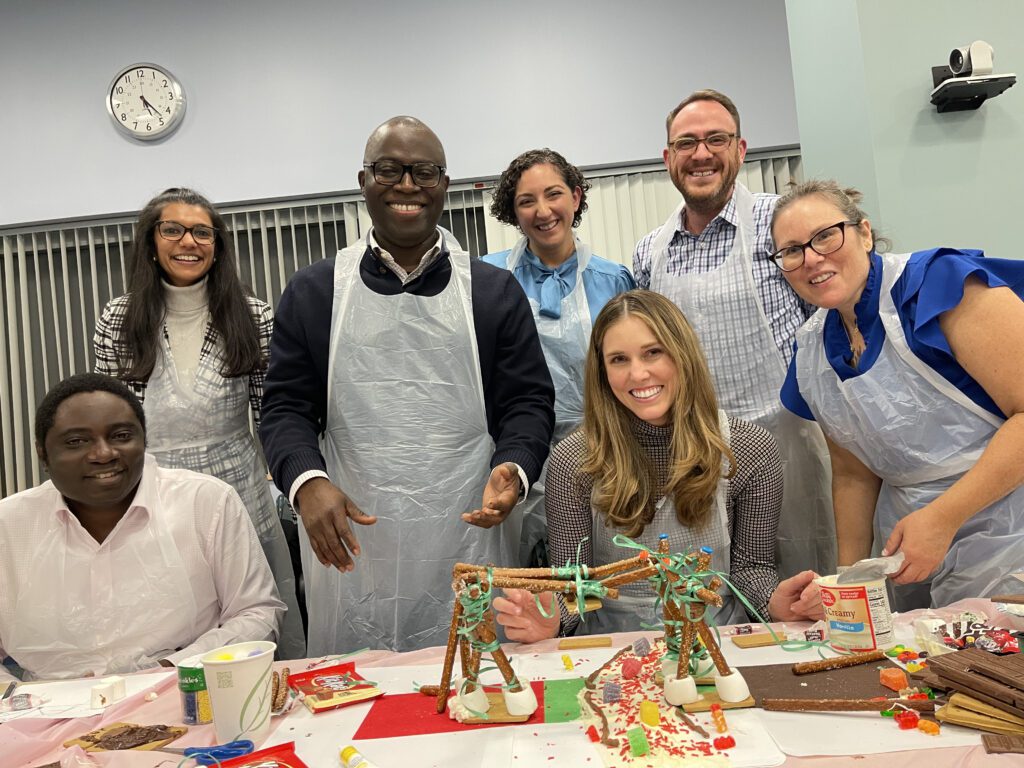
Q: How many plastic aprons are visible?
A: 7